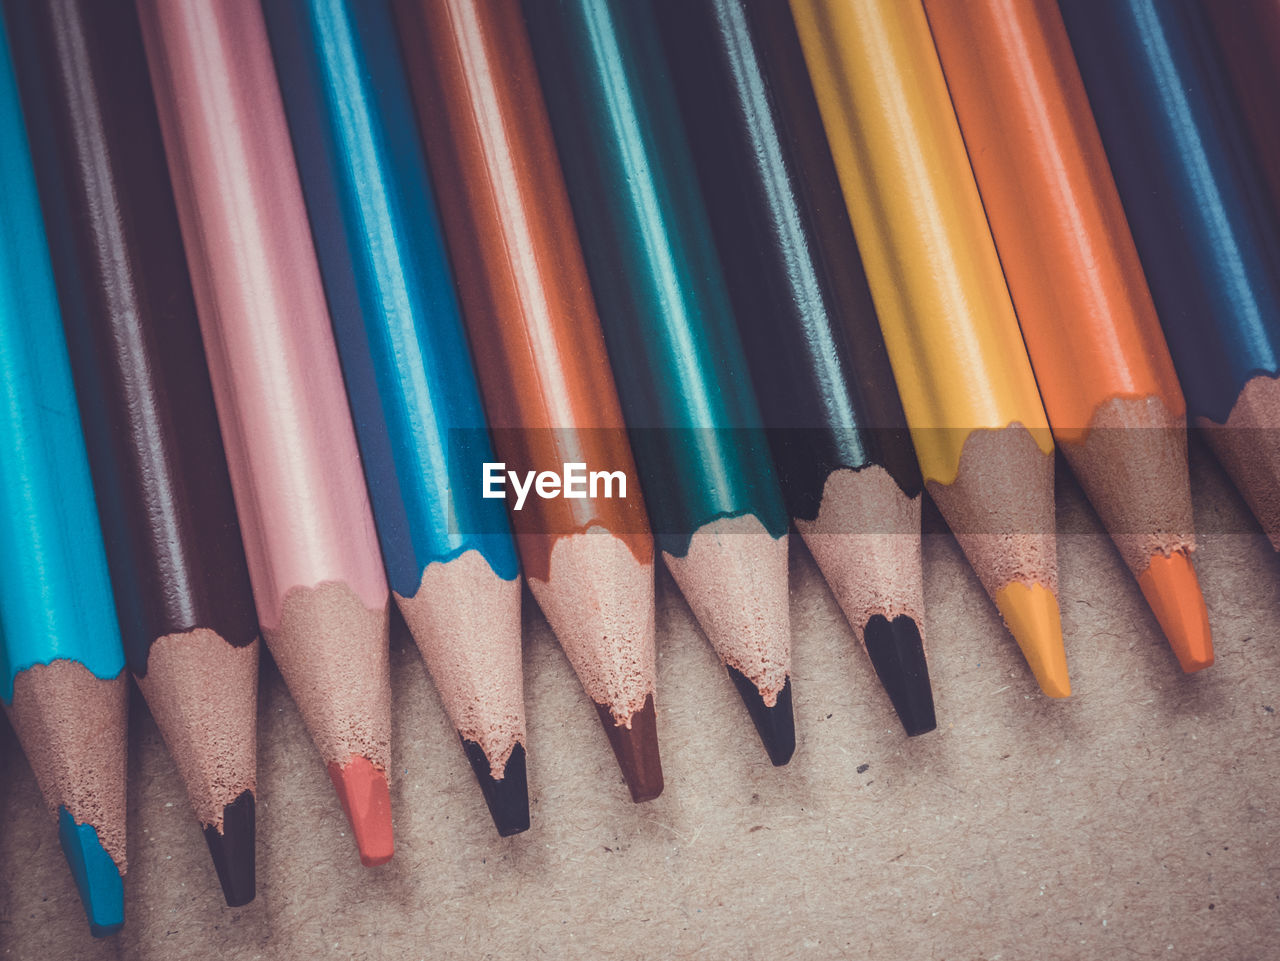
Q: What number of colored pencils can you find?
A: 11